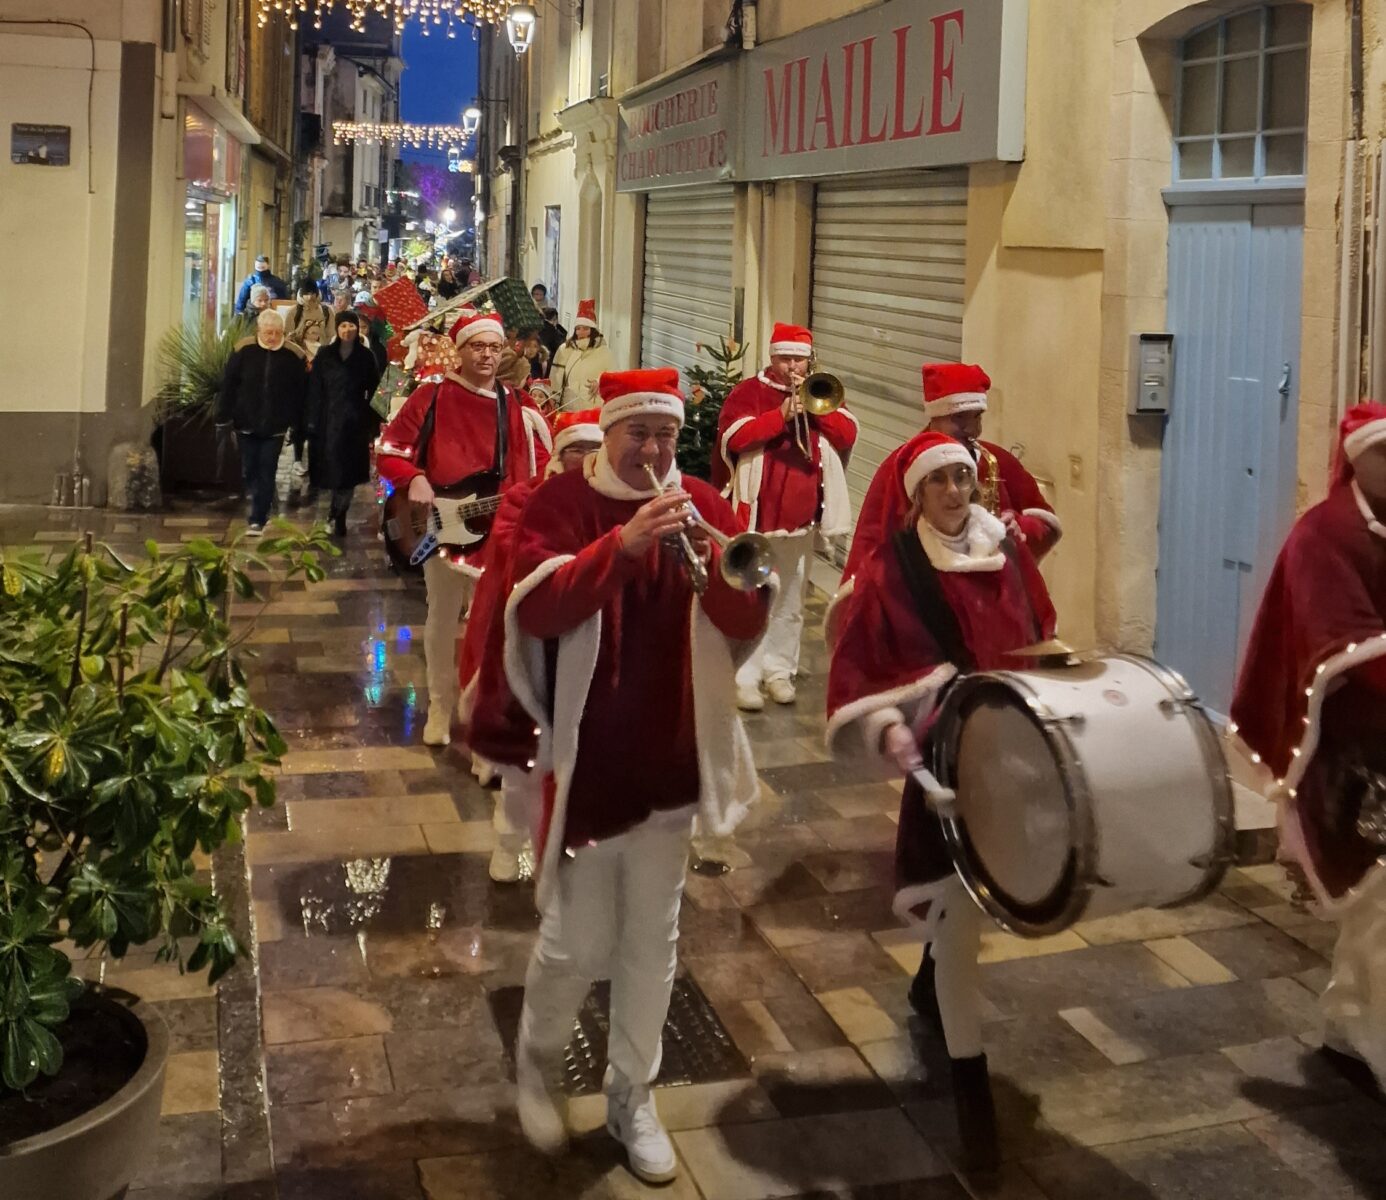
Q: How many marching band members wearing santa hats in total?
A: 7